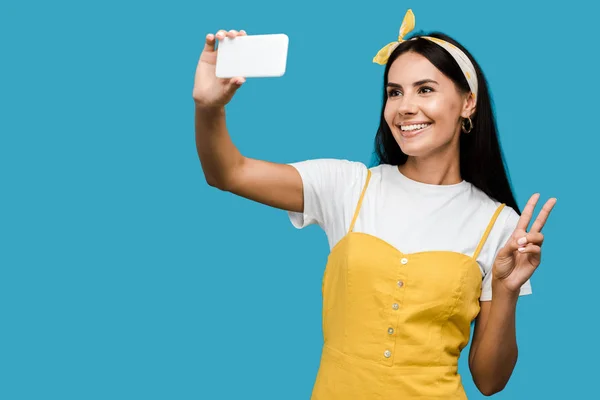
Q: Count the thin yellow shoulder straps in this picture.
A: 2